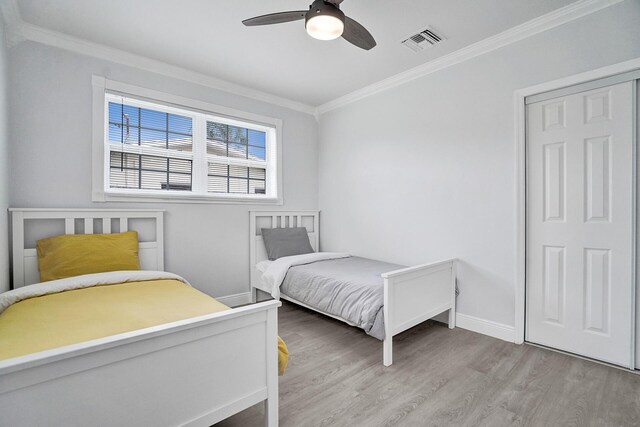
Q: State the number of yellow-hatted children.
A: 0